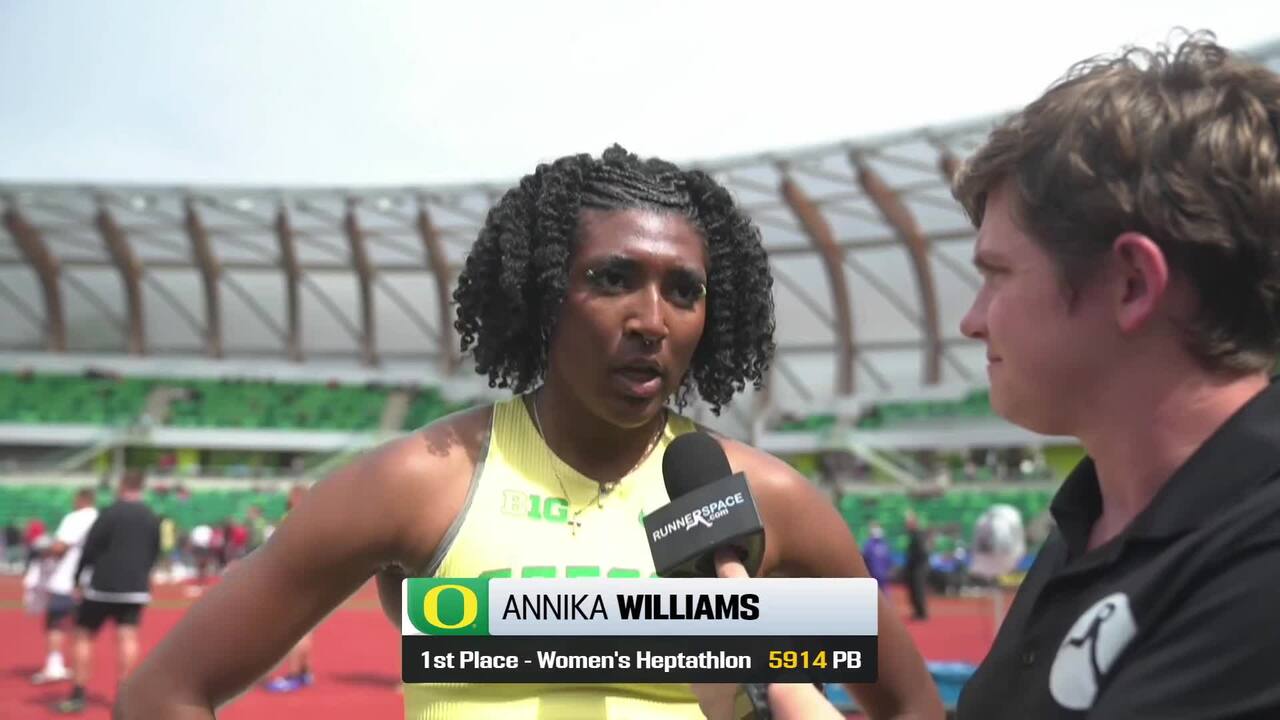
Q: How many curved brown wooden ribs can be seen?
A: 9